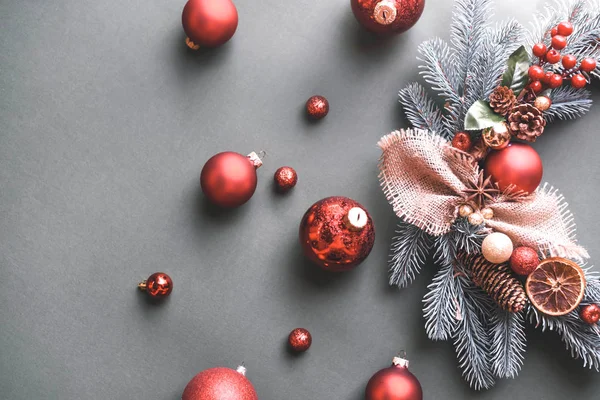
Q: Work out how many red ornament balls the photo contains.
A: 12